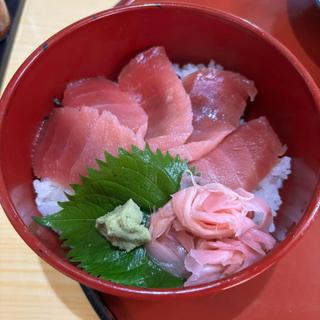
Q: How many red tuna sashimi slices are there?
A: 5